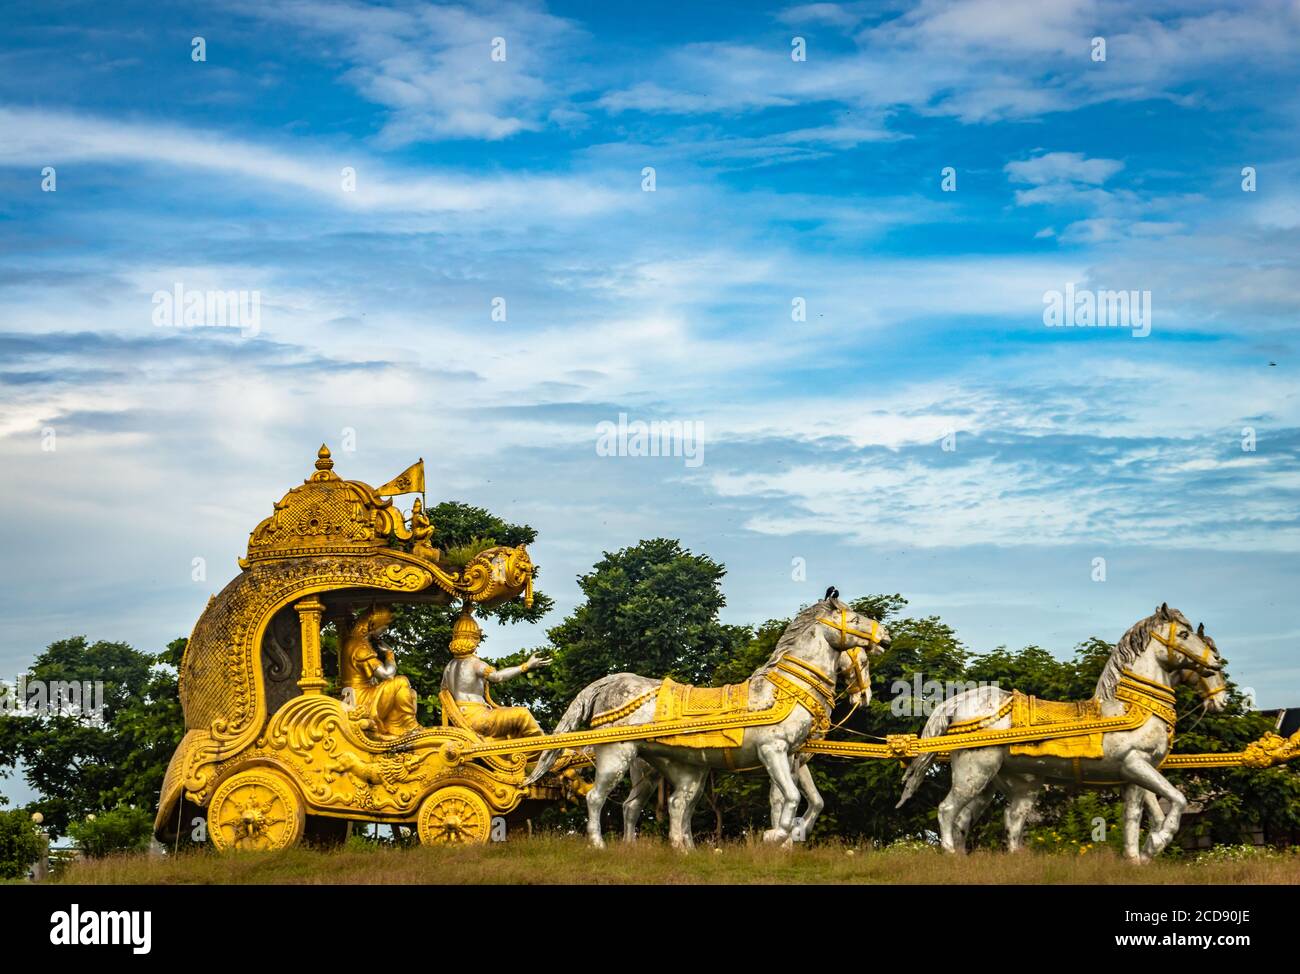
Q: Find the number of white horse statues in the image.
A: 4